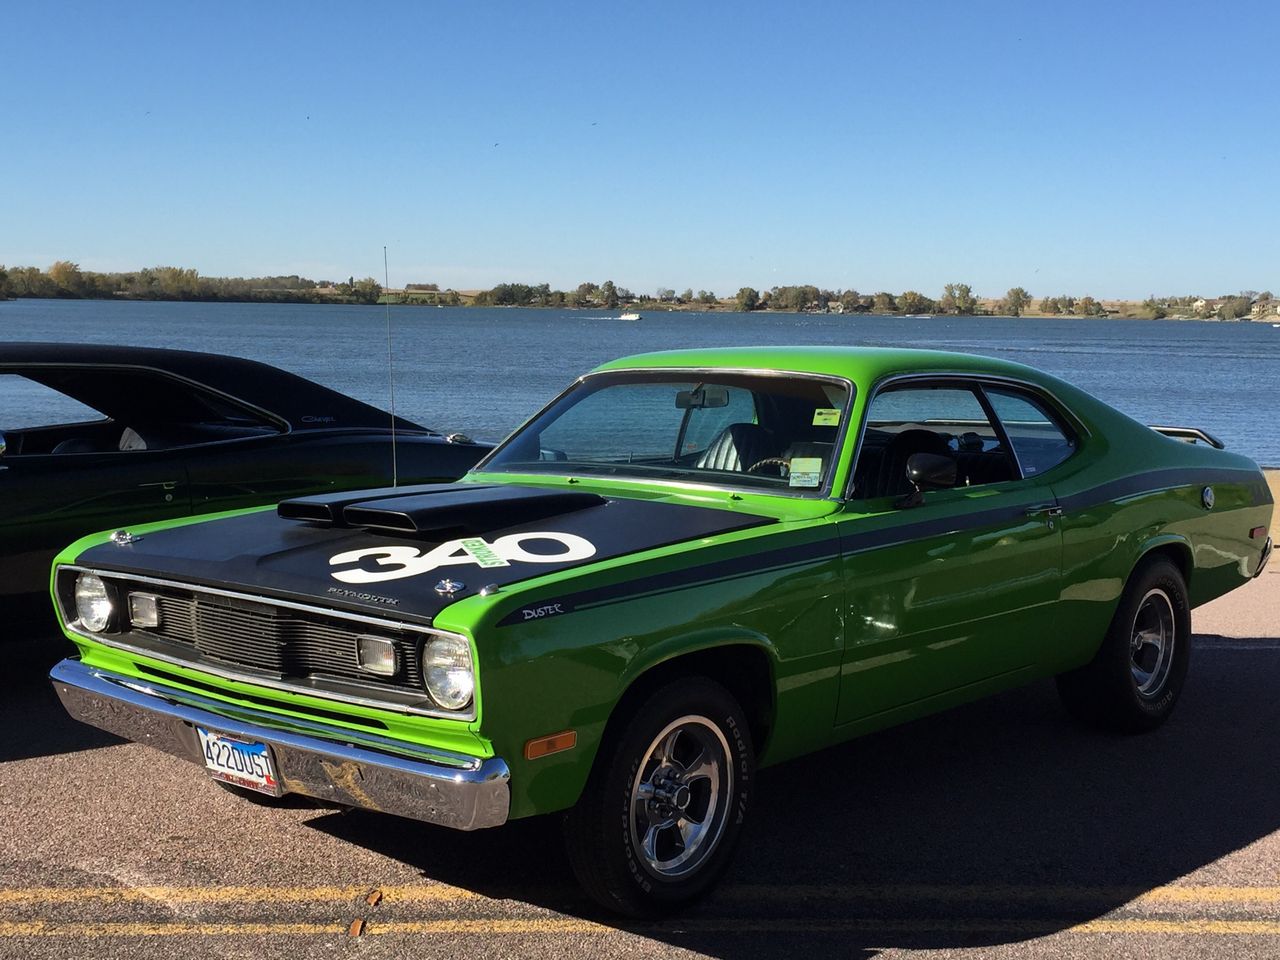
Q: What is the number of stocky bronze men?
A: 0